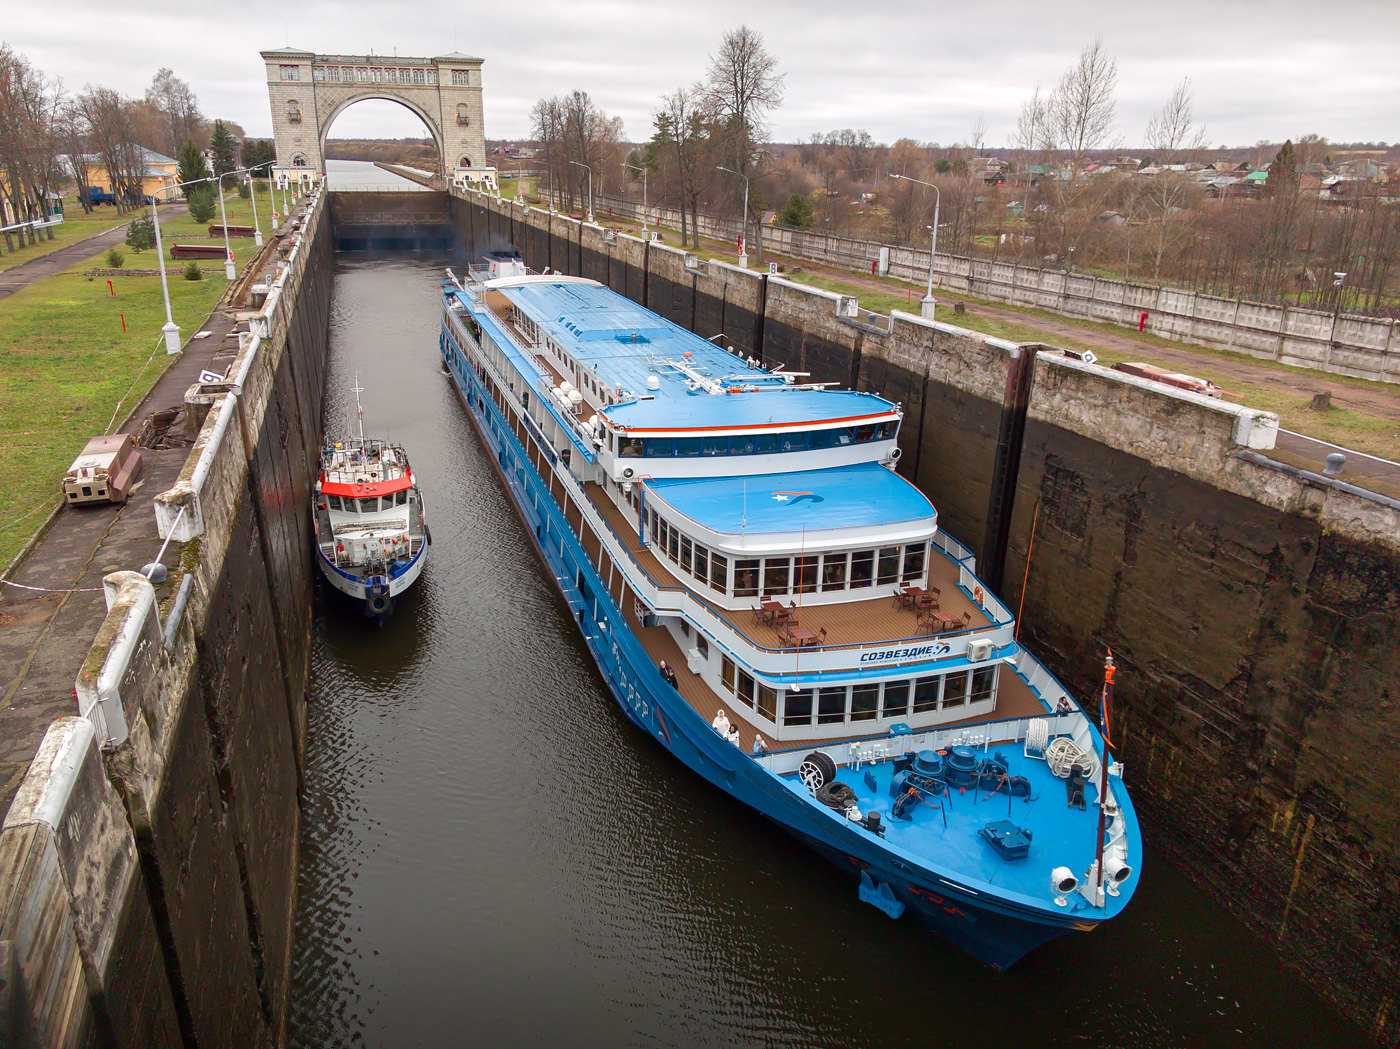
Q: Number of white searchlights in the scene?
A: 4